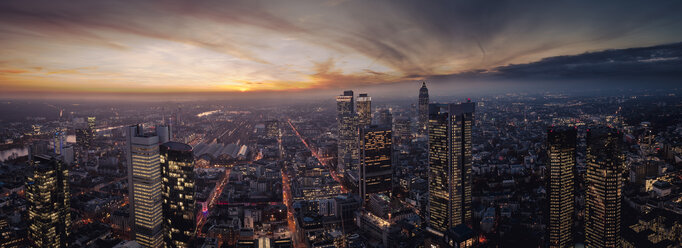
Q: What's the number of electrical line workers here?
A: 0